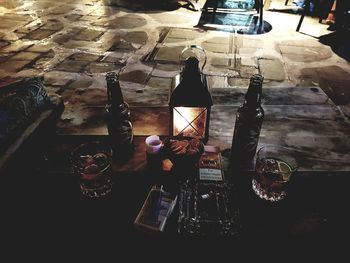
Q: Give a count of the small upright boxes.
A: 1